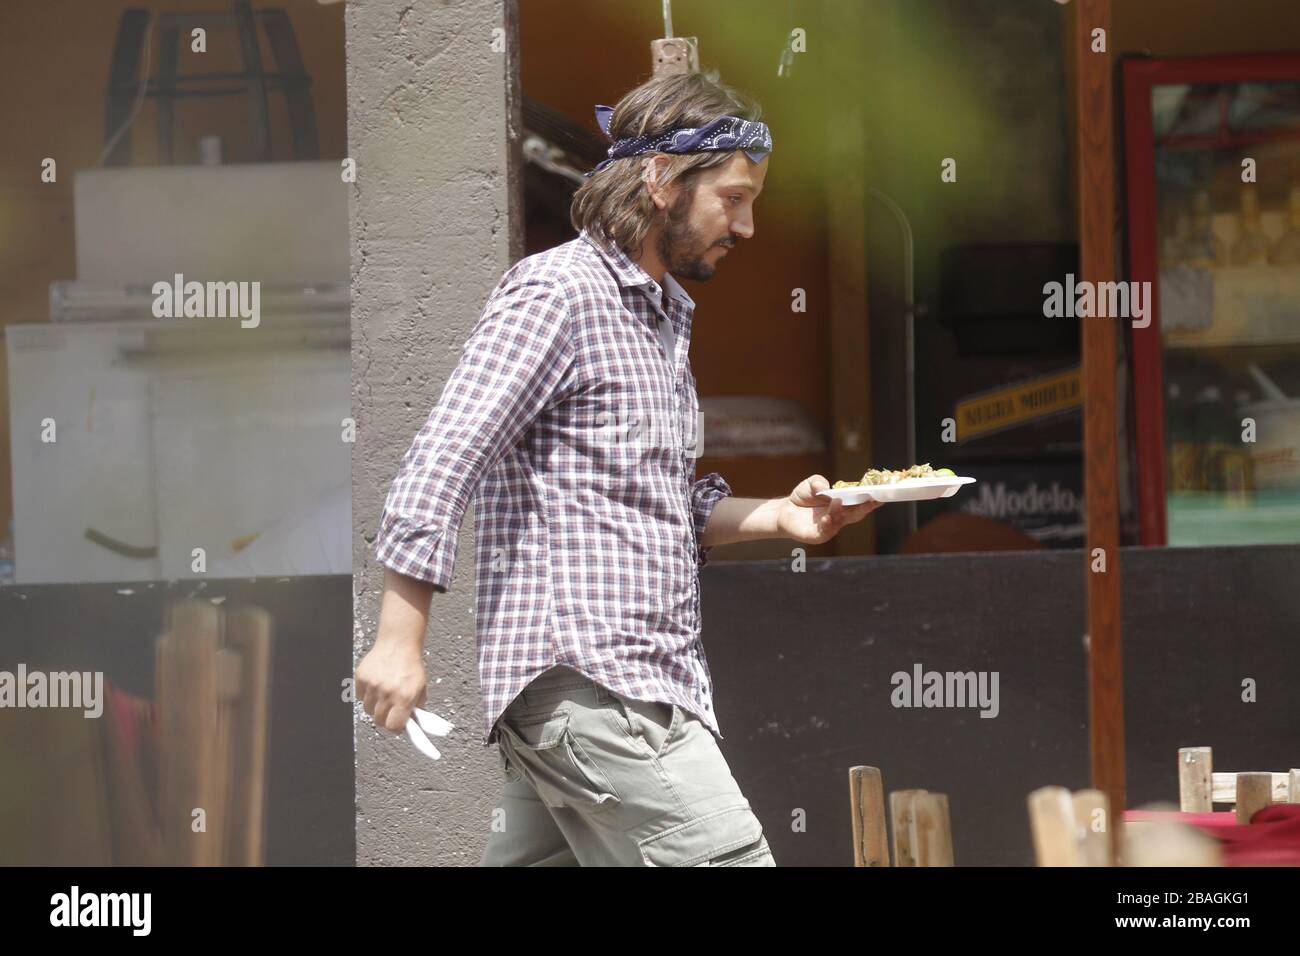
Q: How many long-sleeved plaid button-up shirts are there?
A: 1